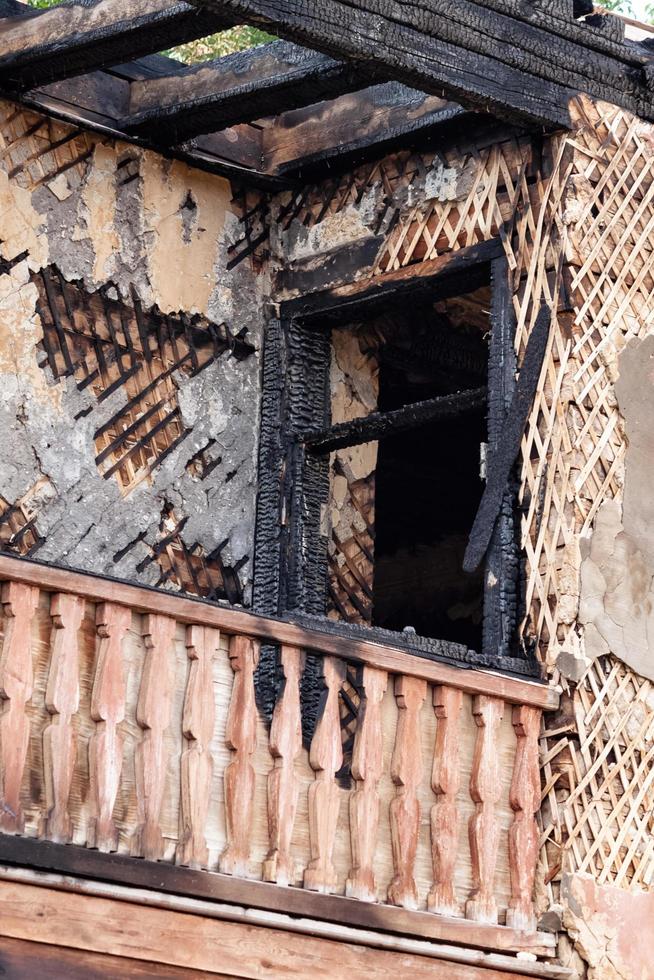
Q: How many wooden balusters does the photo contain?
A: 13